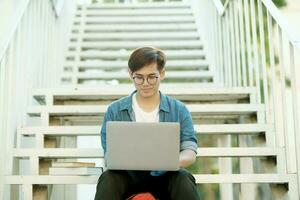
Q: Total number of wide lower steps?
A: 5